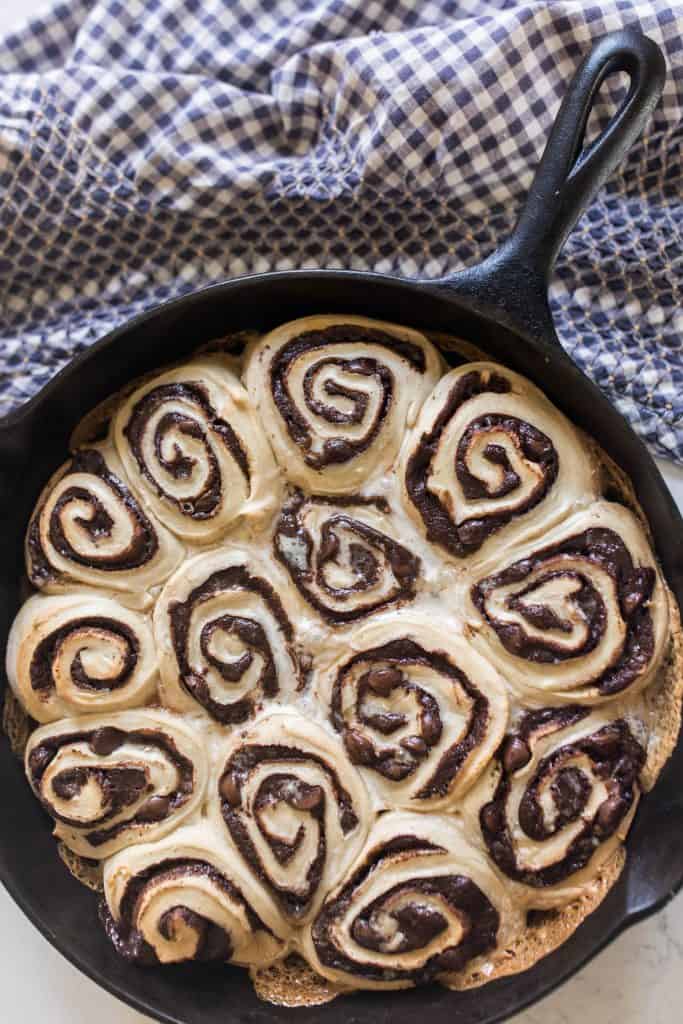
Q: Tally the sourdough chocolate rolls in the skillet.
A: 14